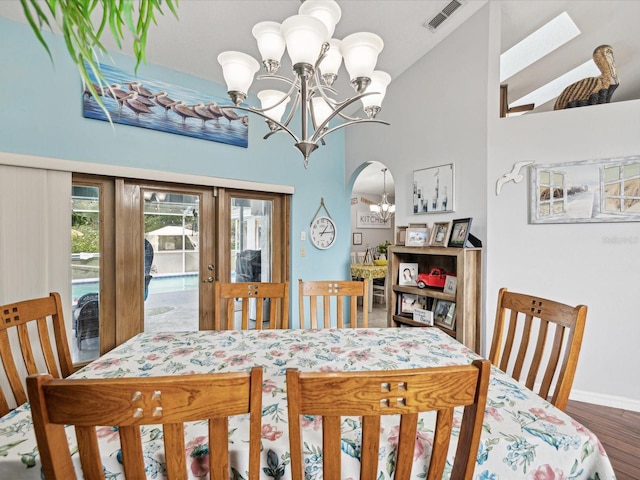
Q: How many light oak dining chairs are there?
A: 6